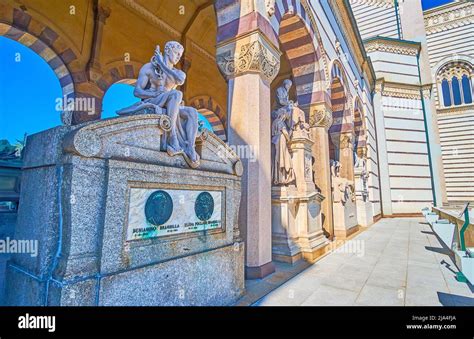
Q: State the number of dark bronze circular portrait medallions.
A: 2